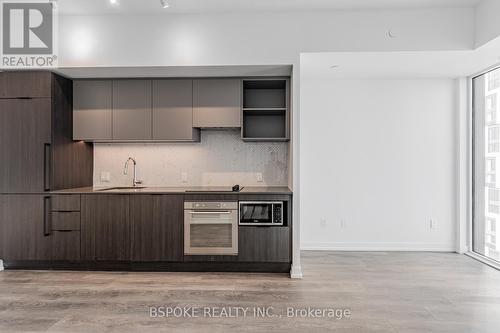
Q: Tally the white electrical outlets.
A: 6